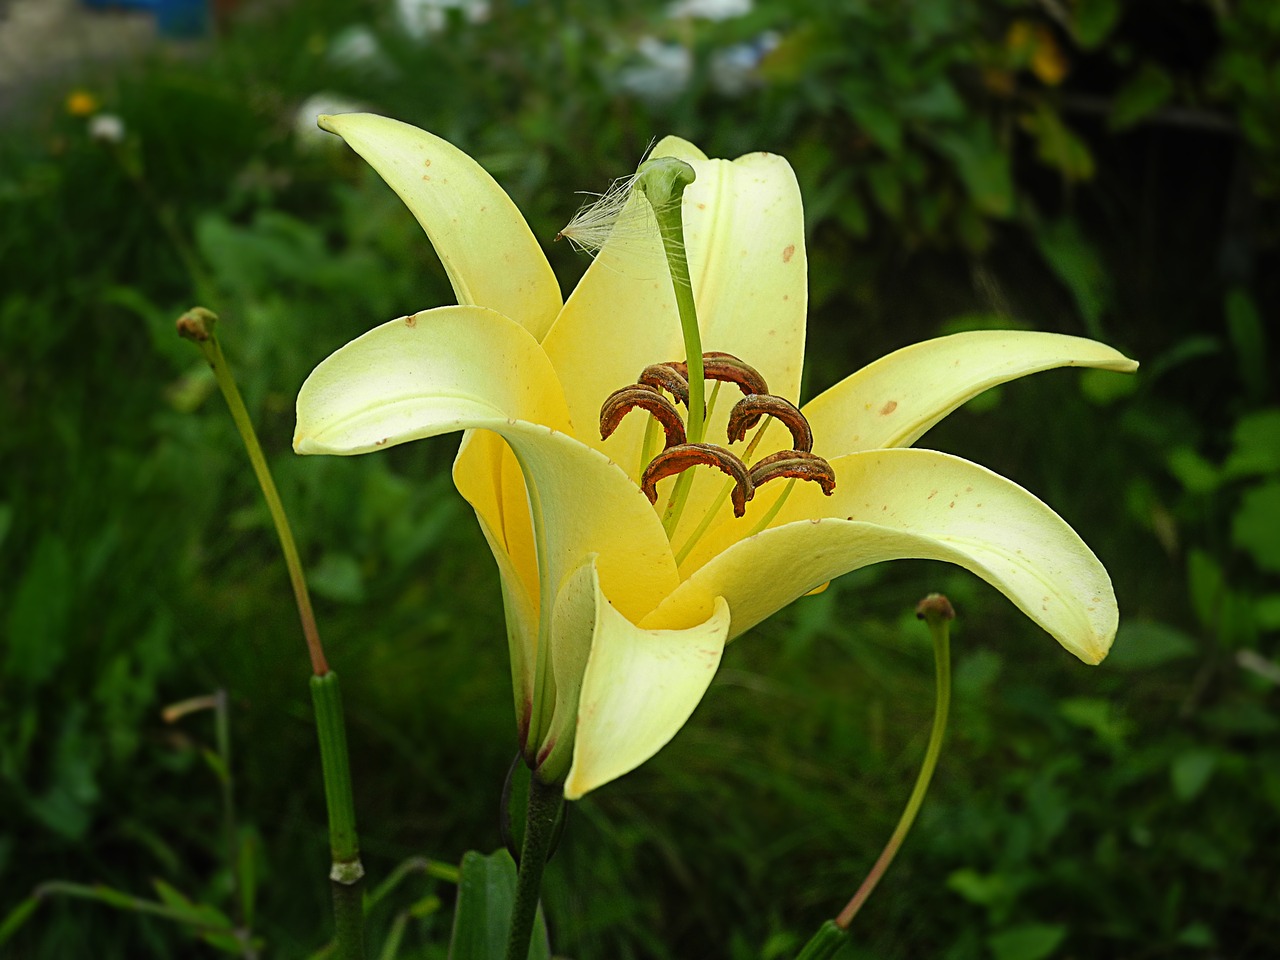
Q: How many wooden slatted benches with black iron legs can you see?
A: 0